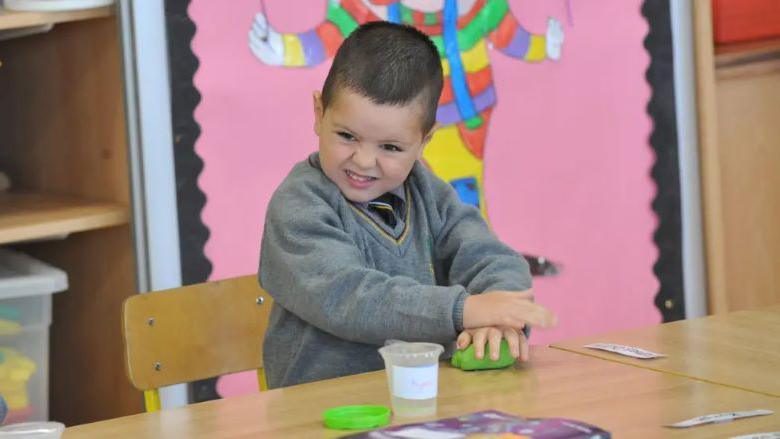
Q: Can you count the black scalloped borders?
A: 2